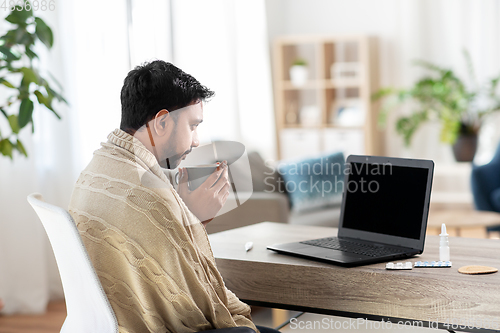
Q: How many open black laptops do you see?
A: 1